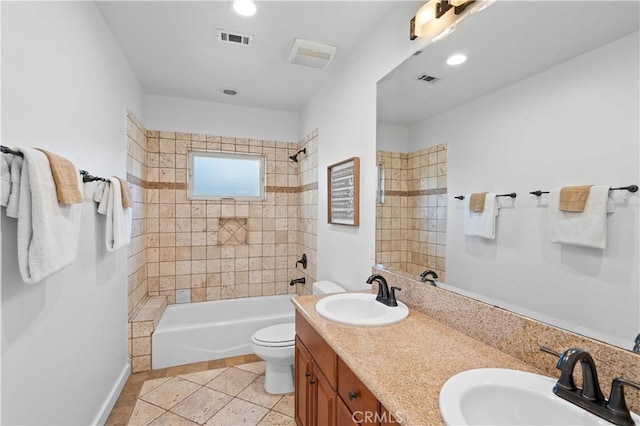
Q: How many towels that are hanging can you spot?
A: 4